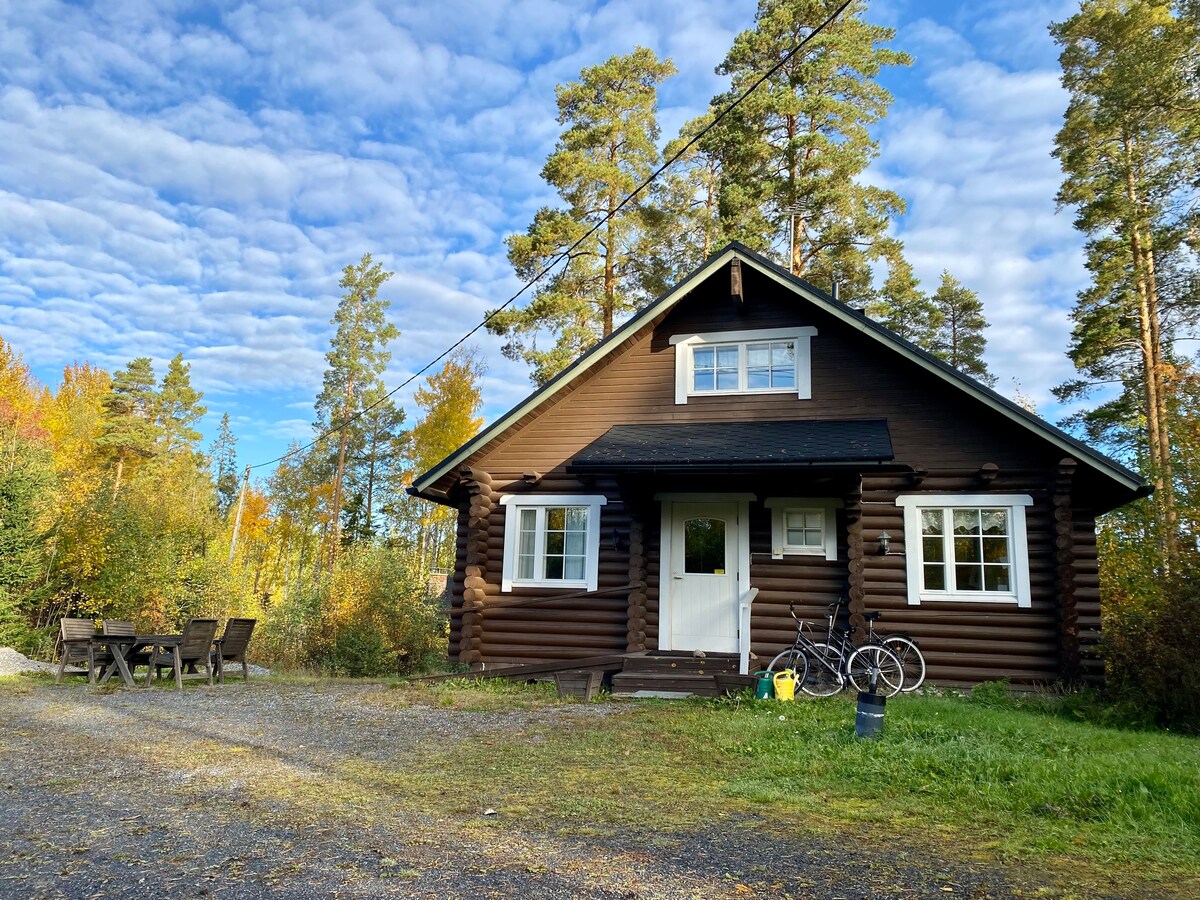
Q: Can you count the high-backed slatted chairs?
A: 4